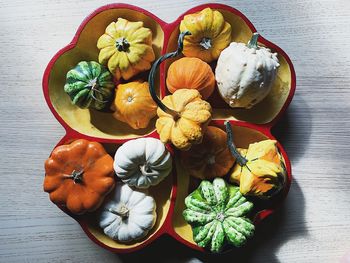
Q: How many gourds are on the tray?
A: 13